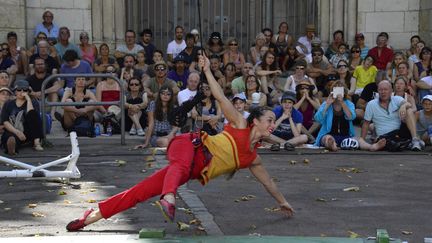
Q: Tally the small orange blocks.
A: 0